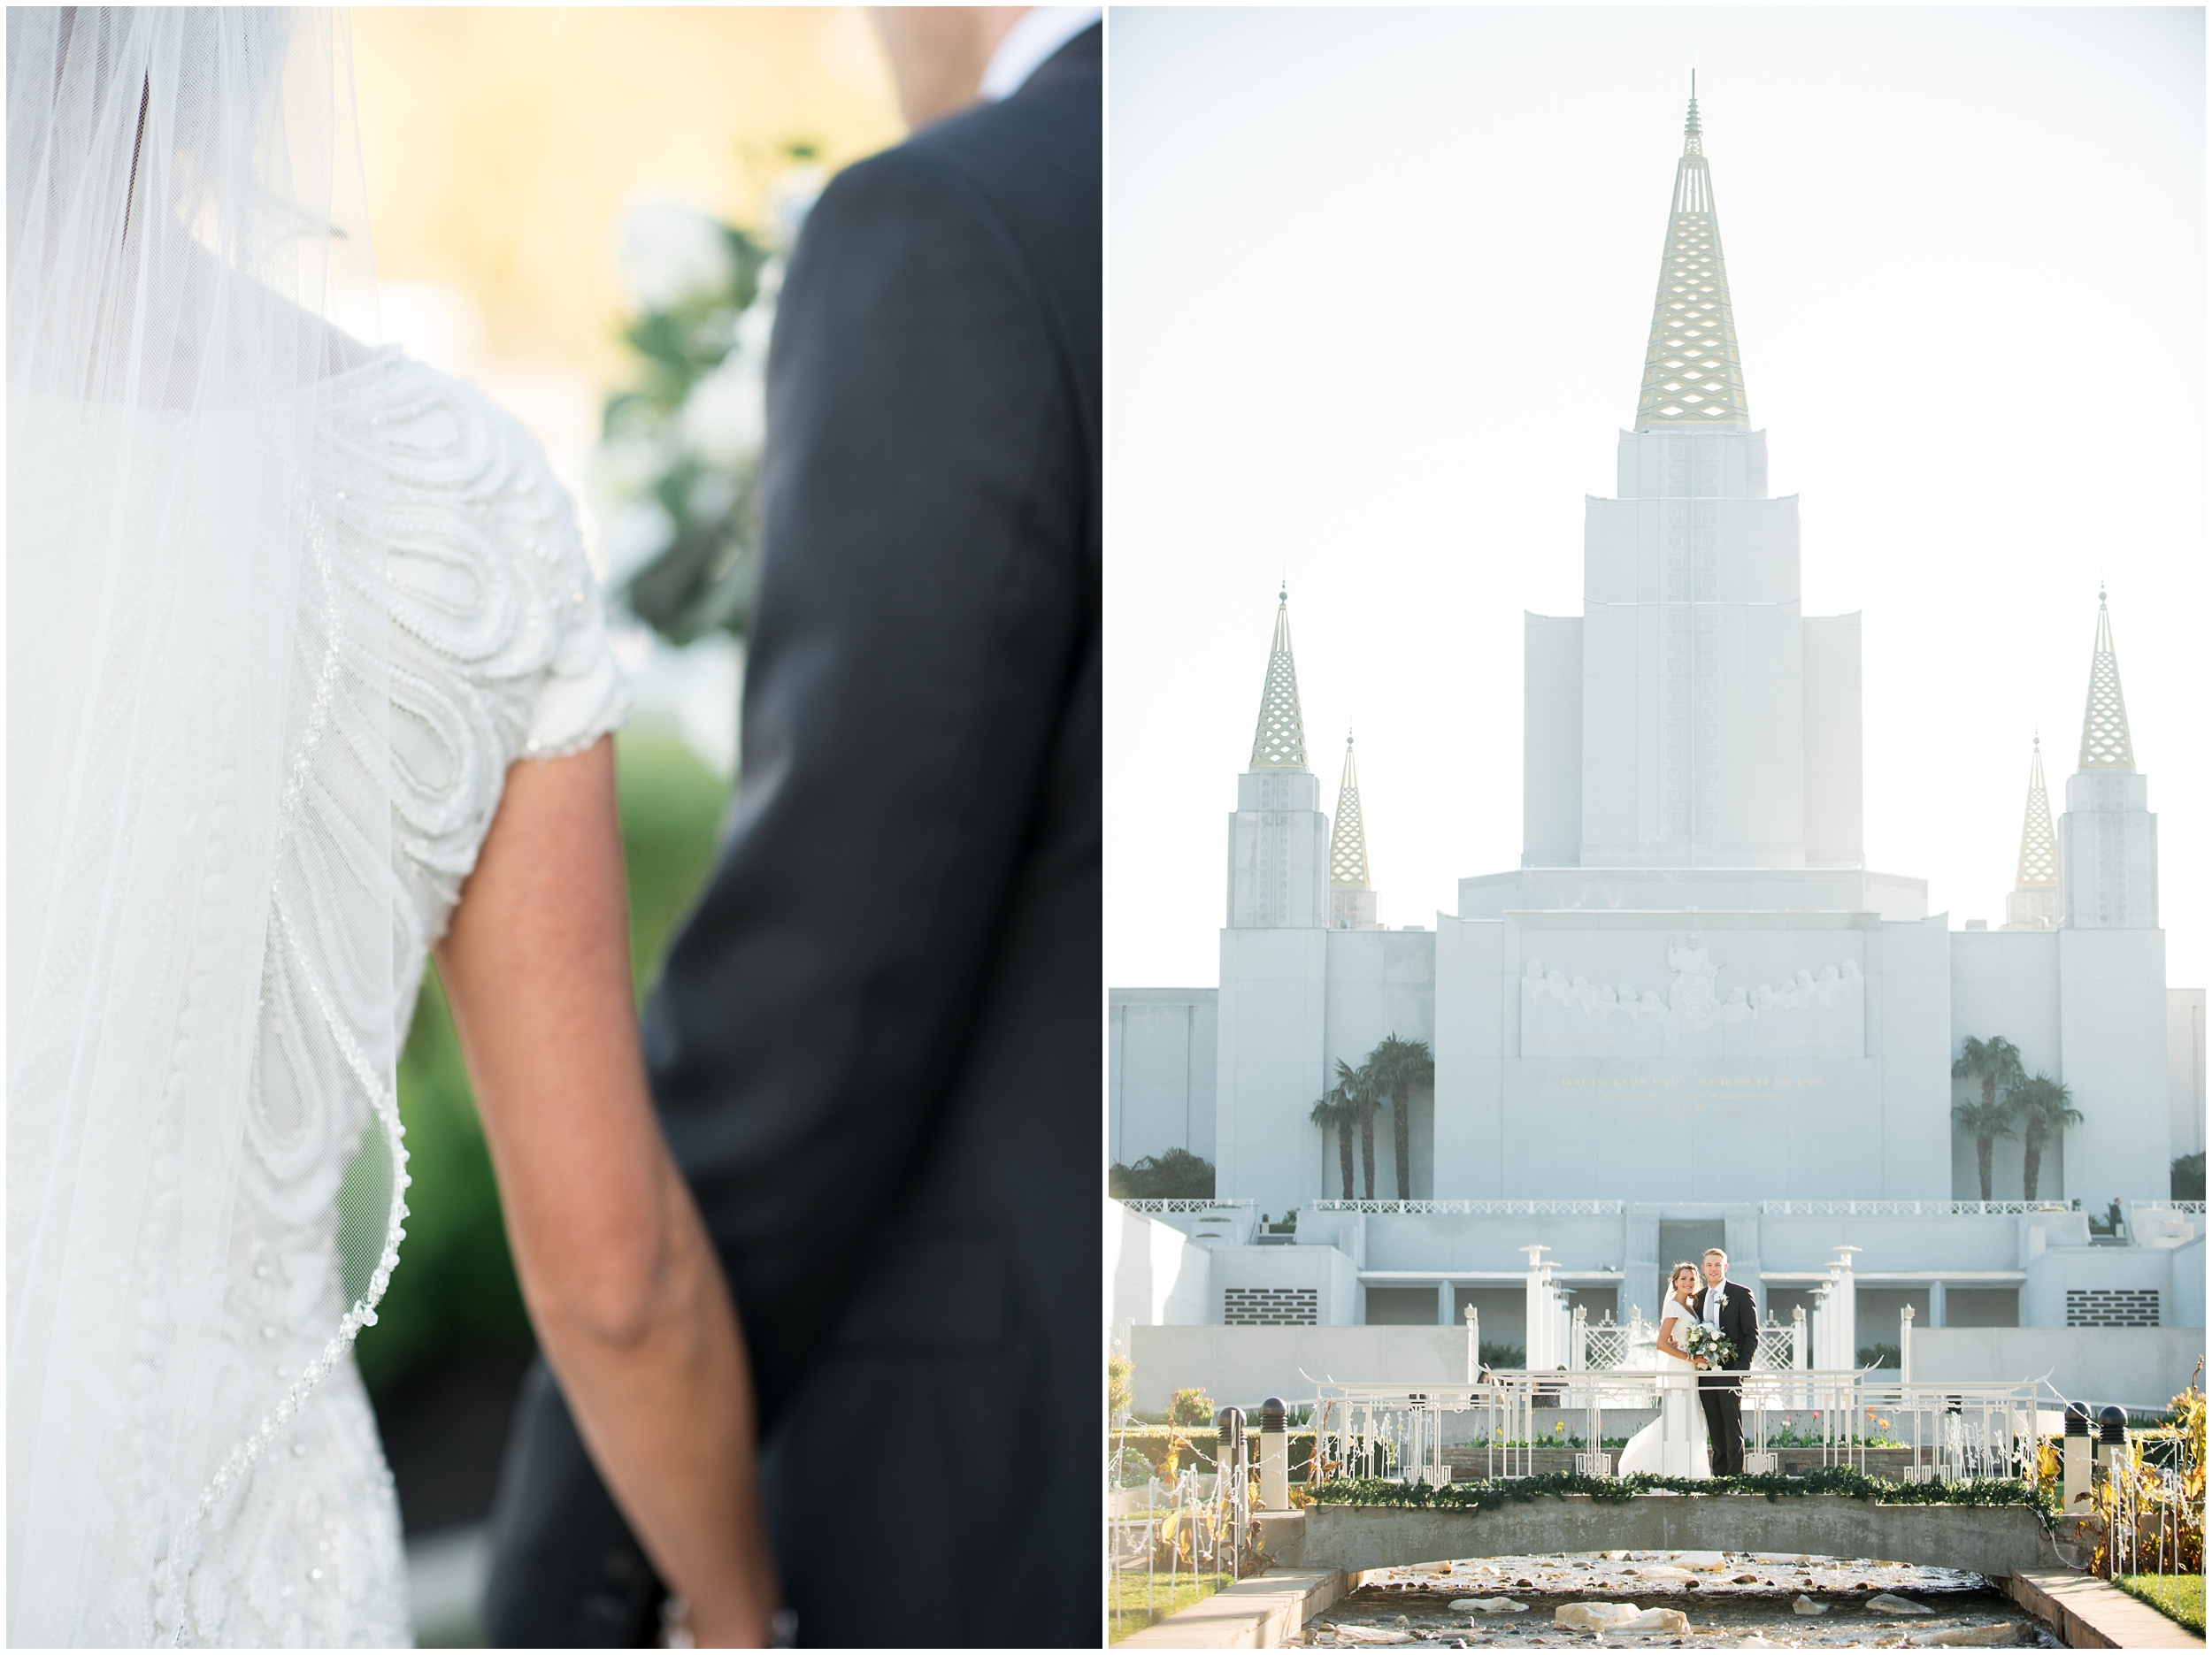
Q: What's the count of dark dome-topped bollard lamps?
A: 4